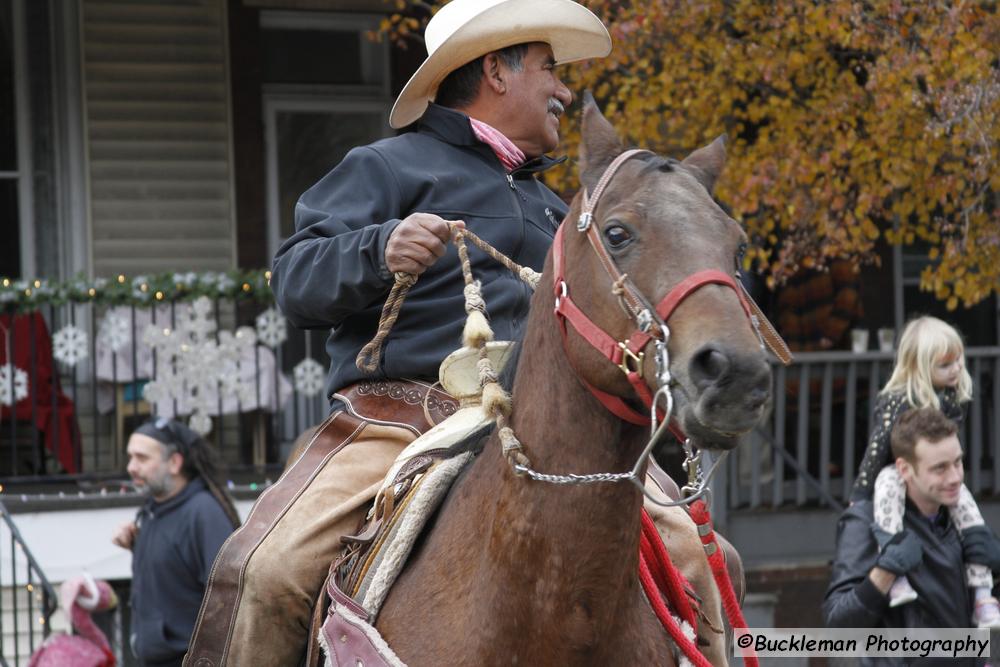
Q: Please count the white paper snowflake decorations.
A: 6